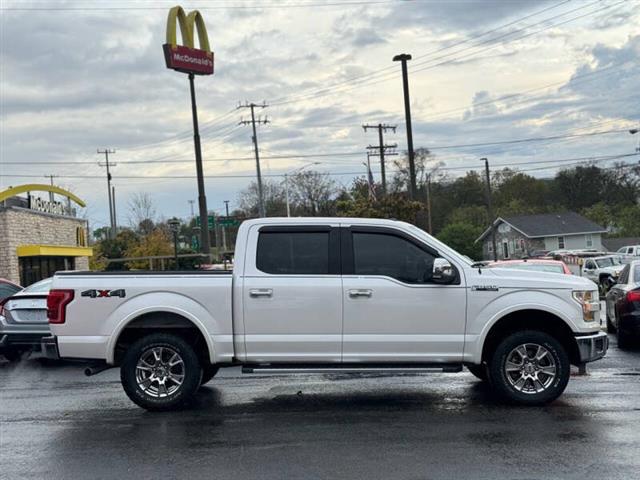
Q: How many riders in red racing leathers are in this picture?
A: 0